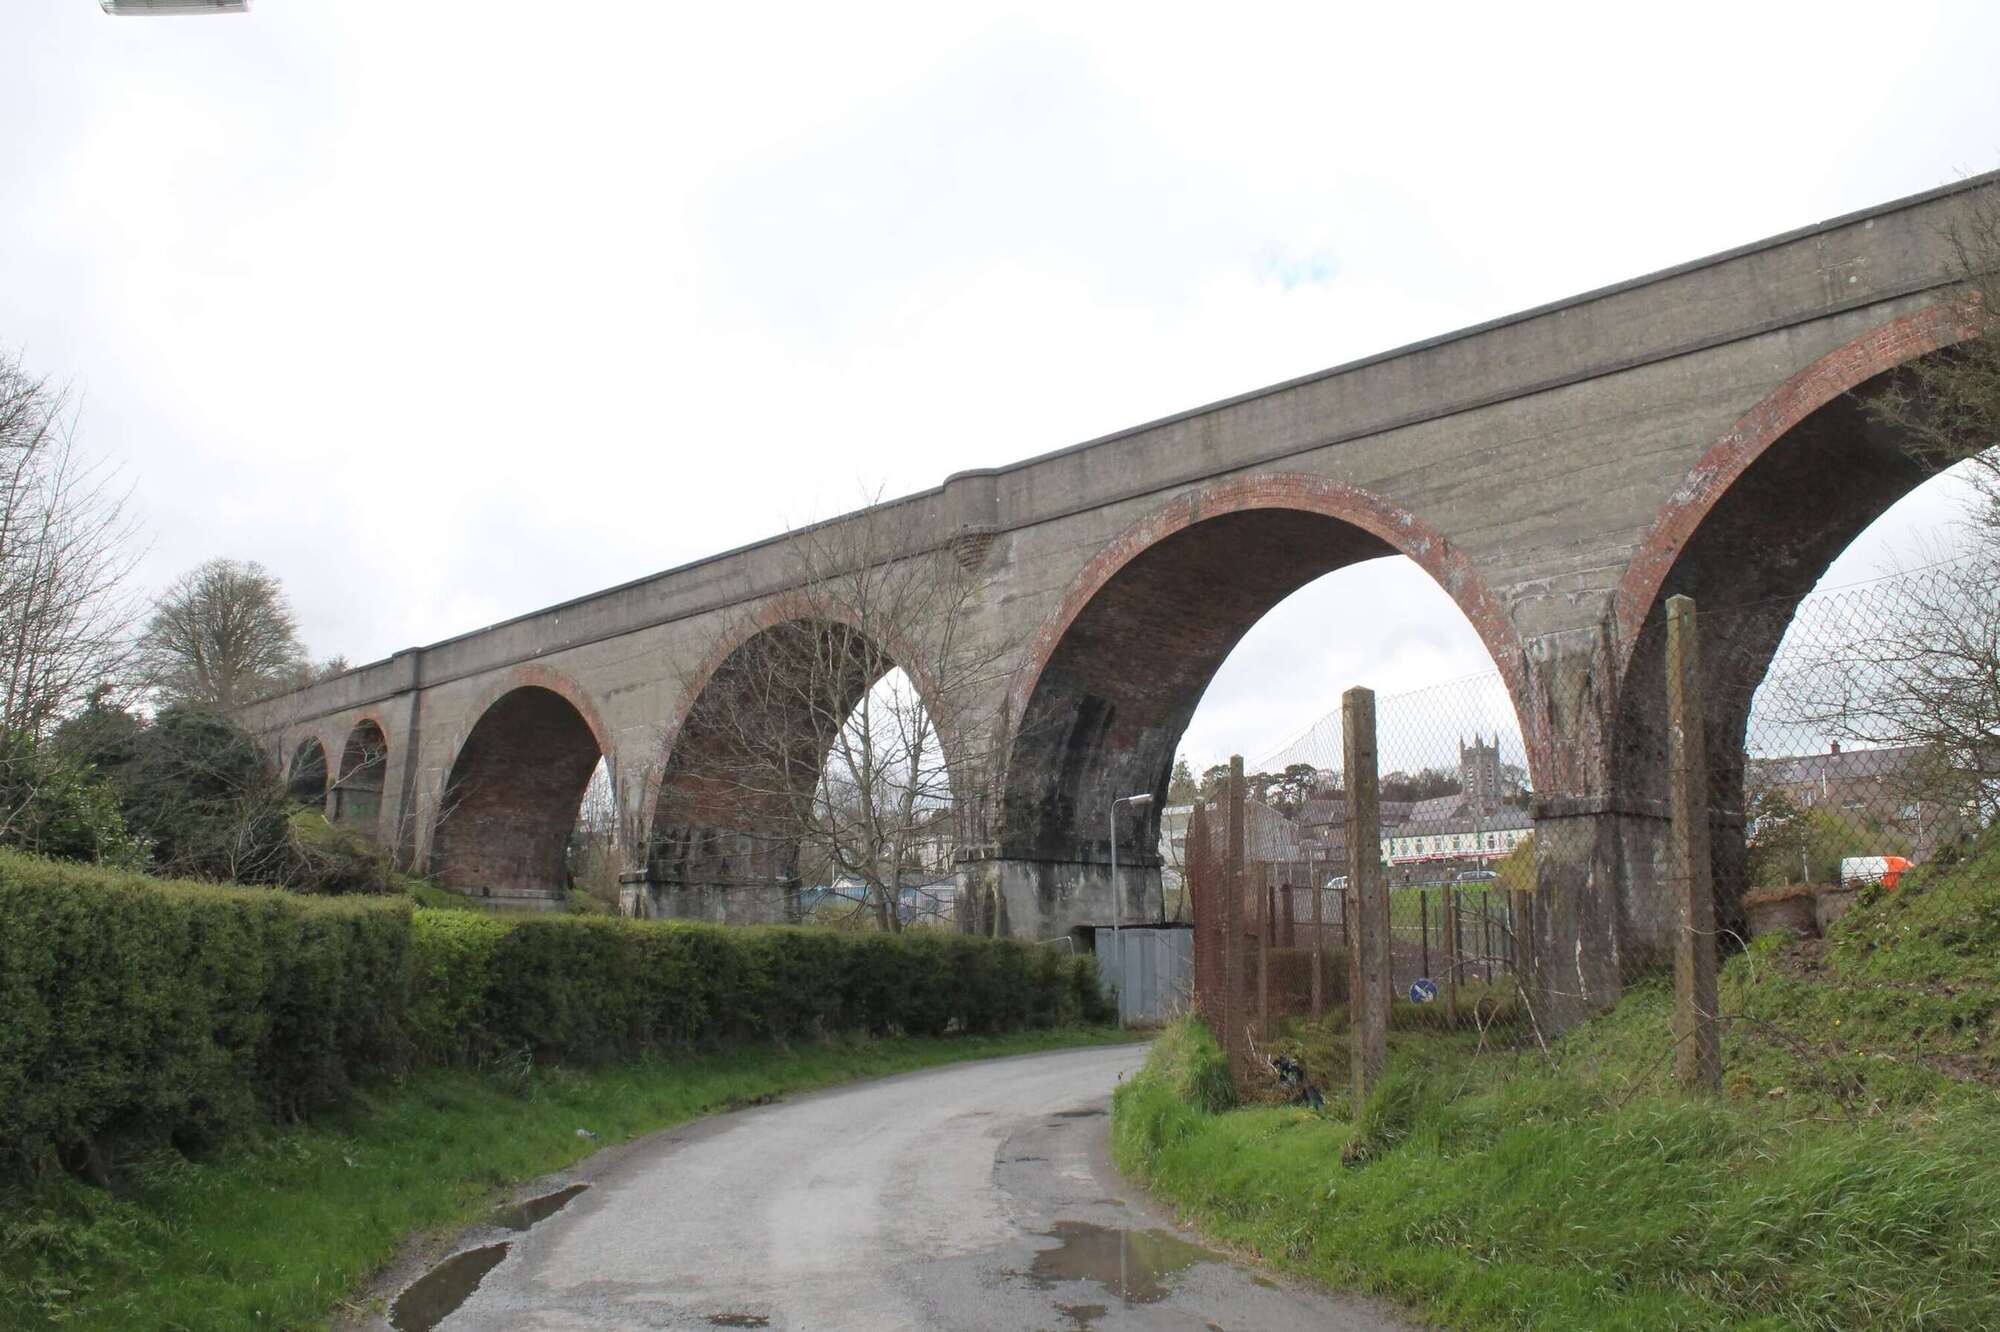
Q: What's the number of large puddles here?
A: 3